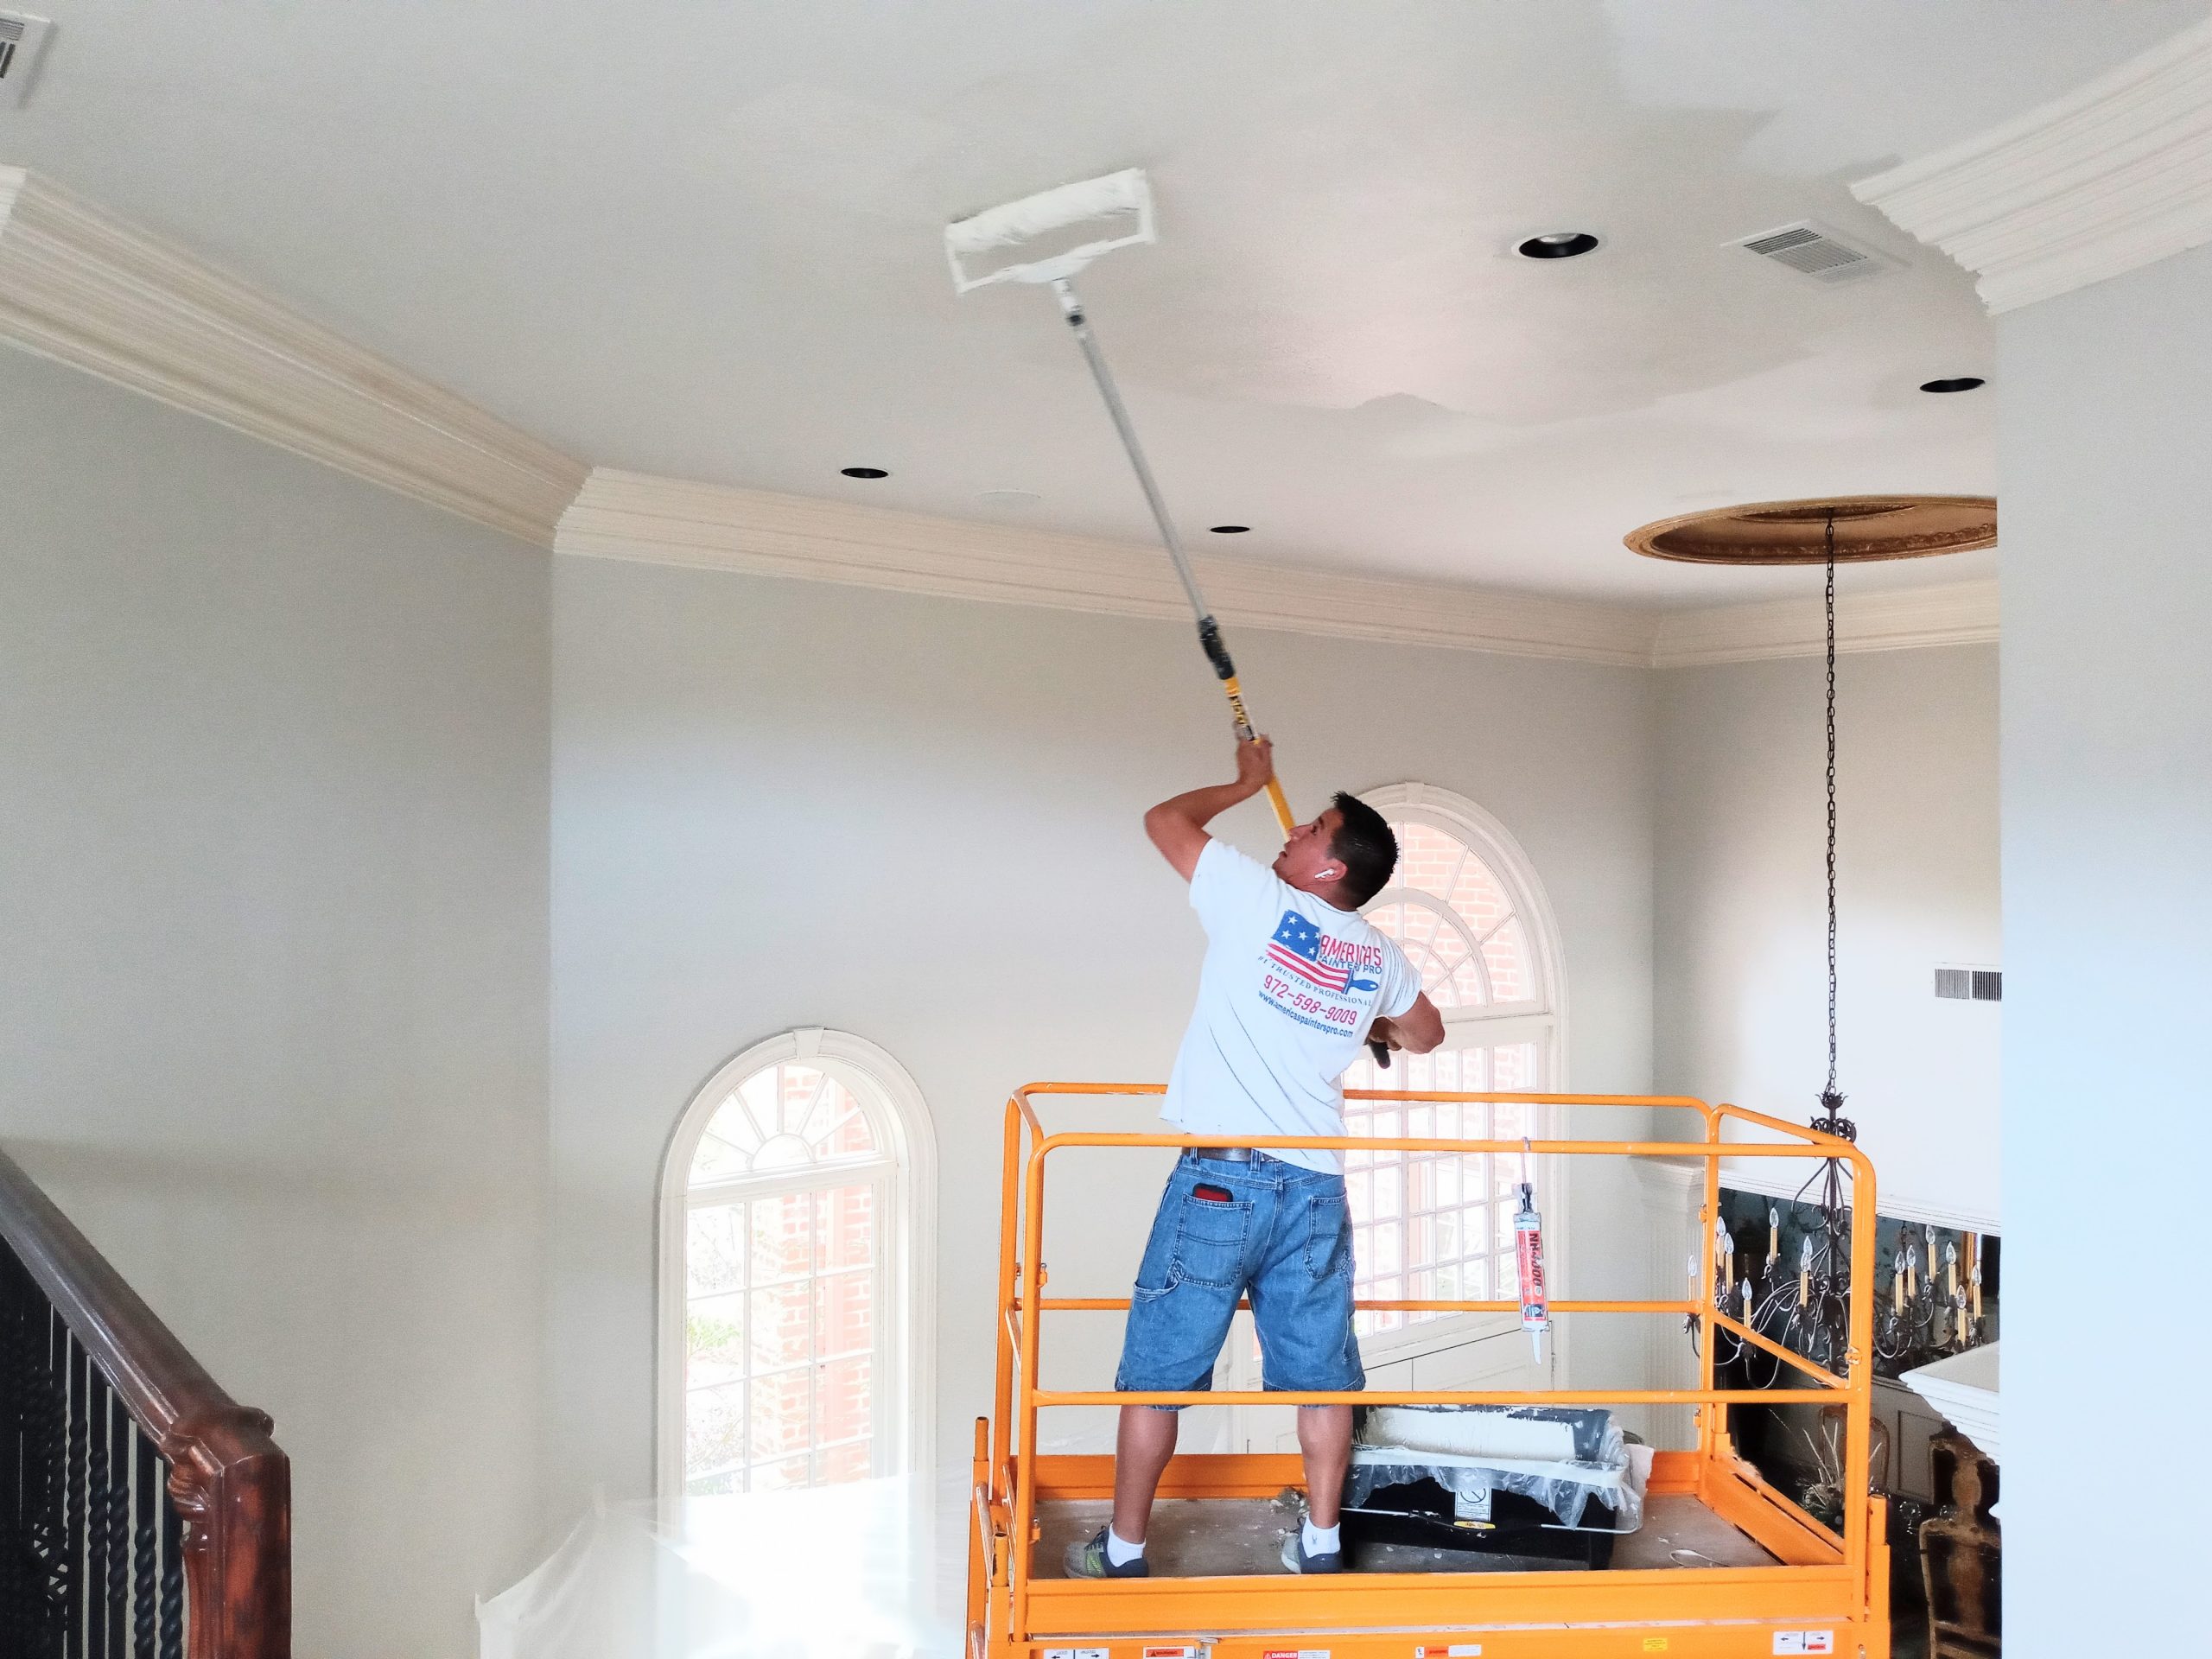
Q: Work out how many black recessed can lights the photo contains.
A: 4